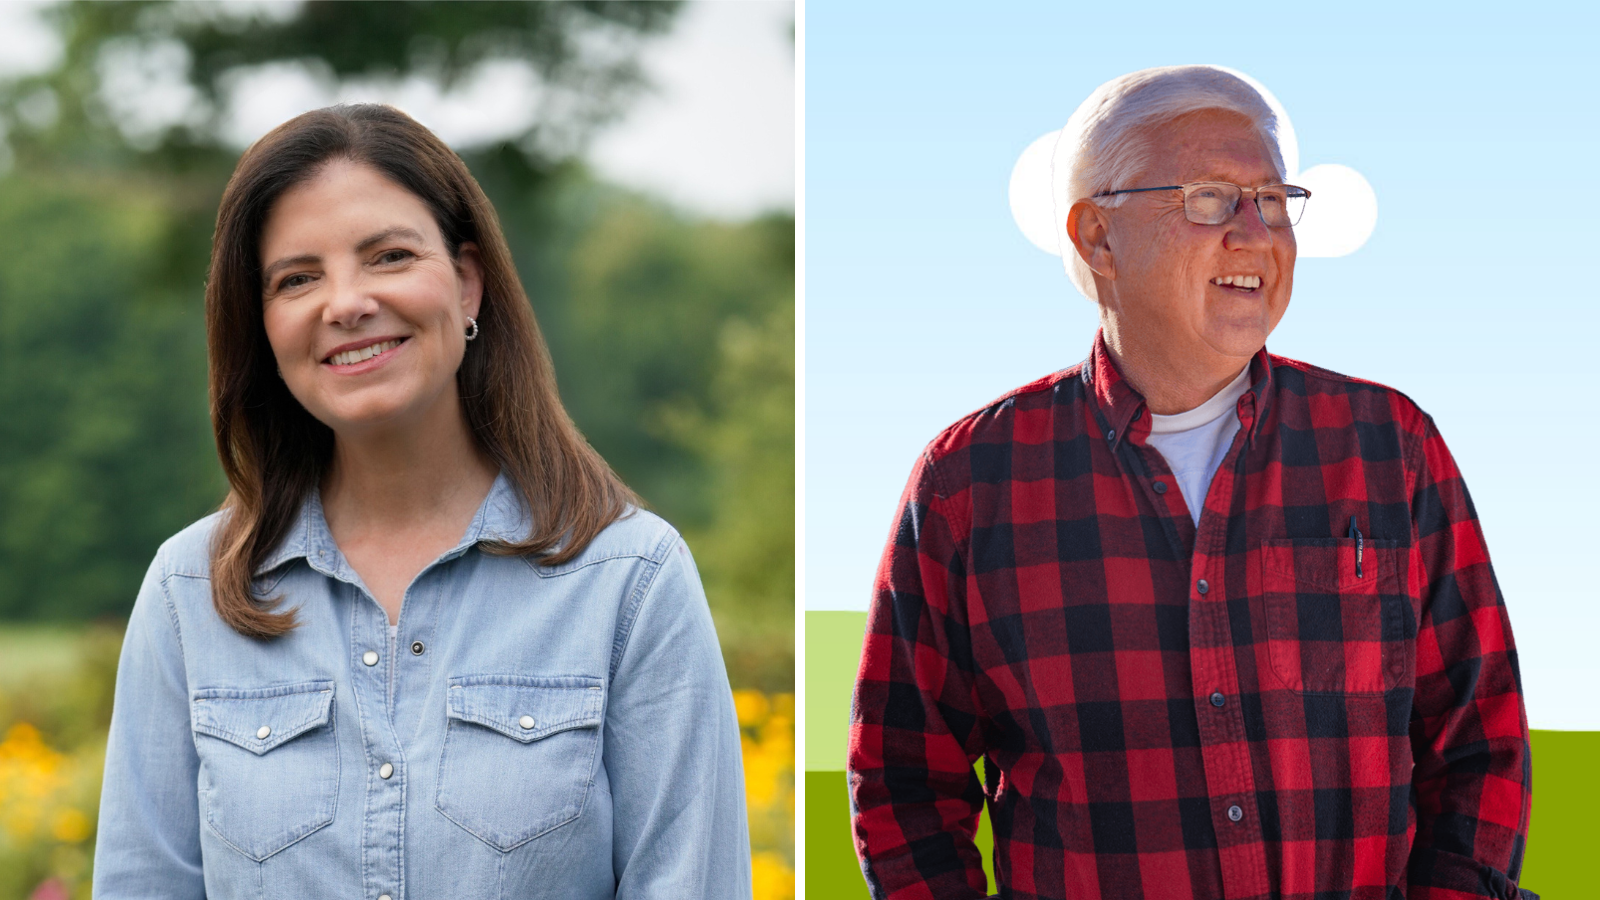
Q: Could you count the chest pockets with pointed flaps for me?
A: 2